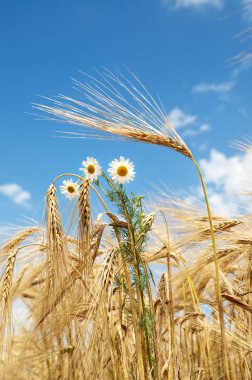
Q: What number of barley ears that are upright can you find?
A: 1